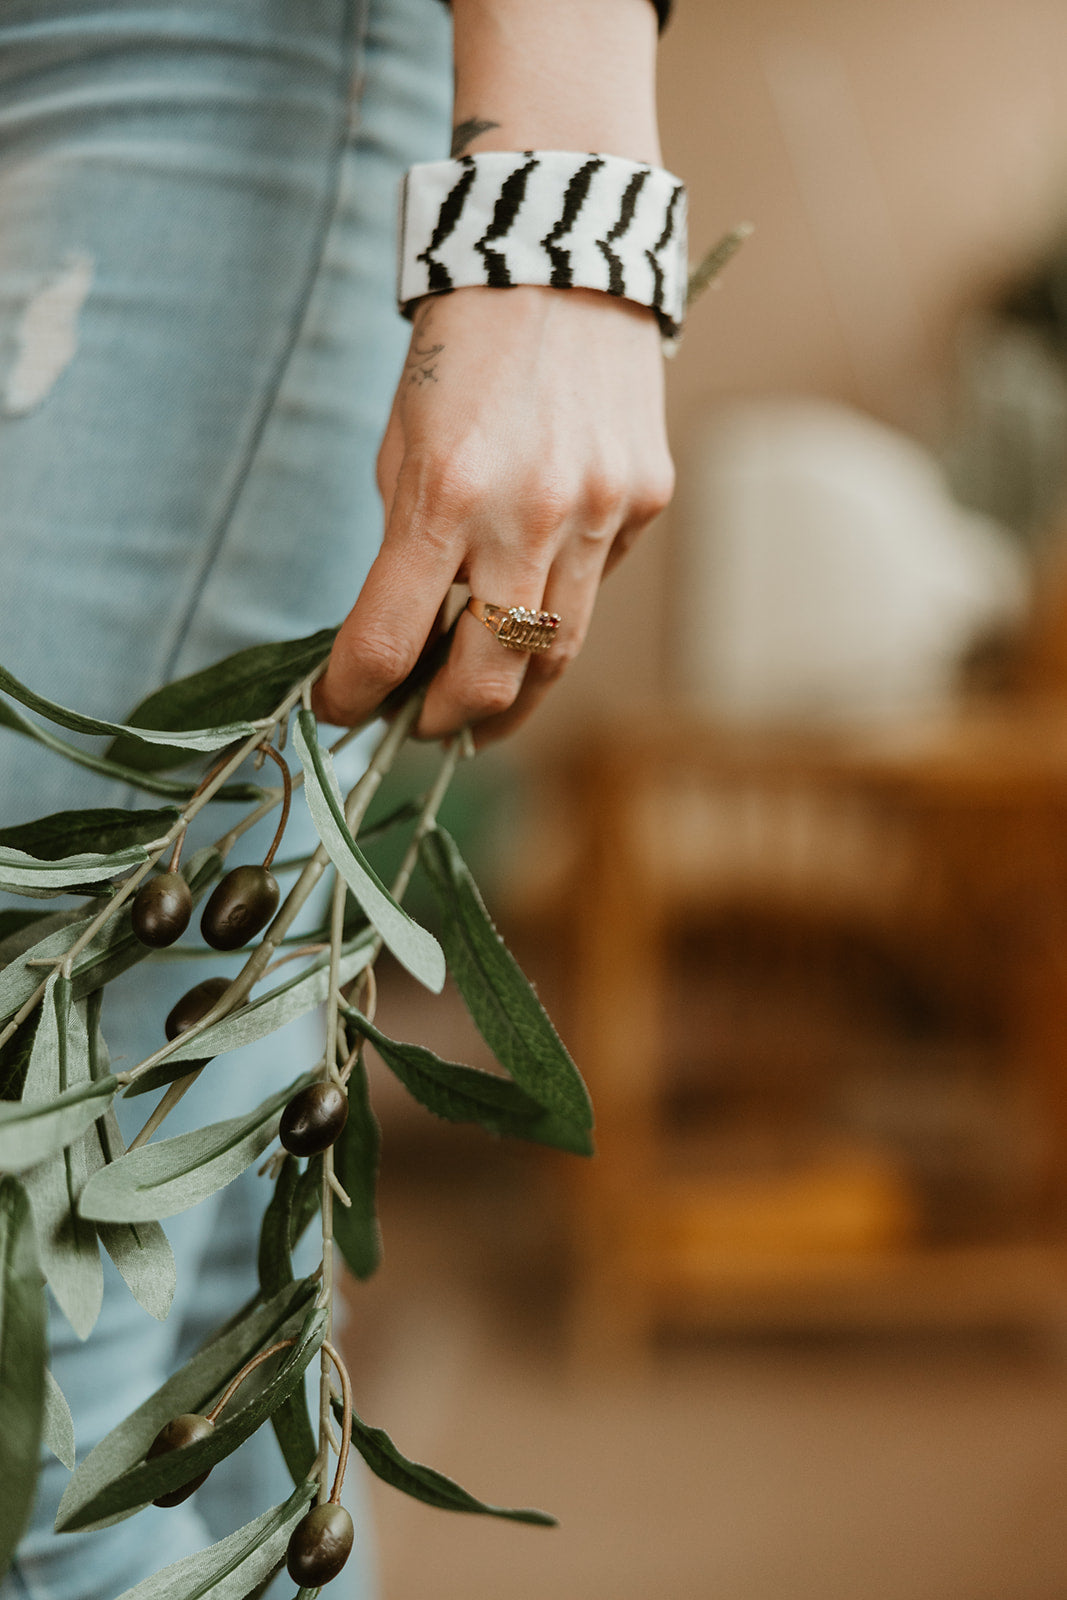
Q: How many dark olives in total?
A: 6